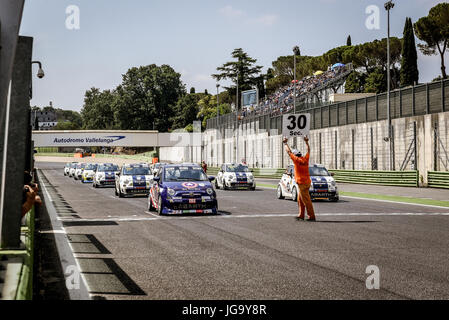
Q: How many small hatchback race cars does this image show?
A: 10